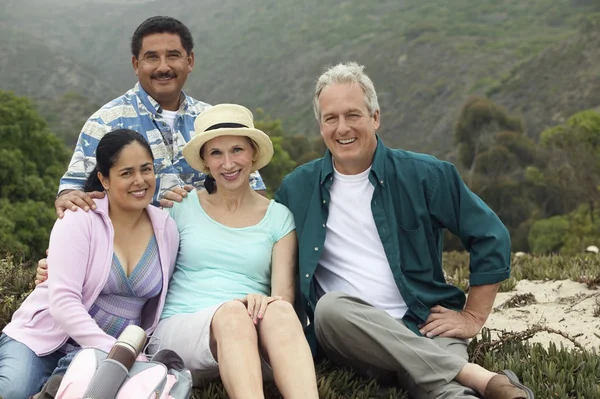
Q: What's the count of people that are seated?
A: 3